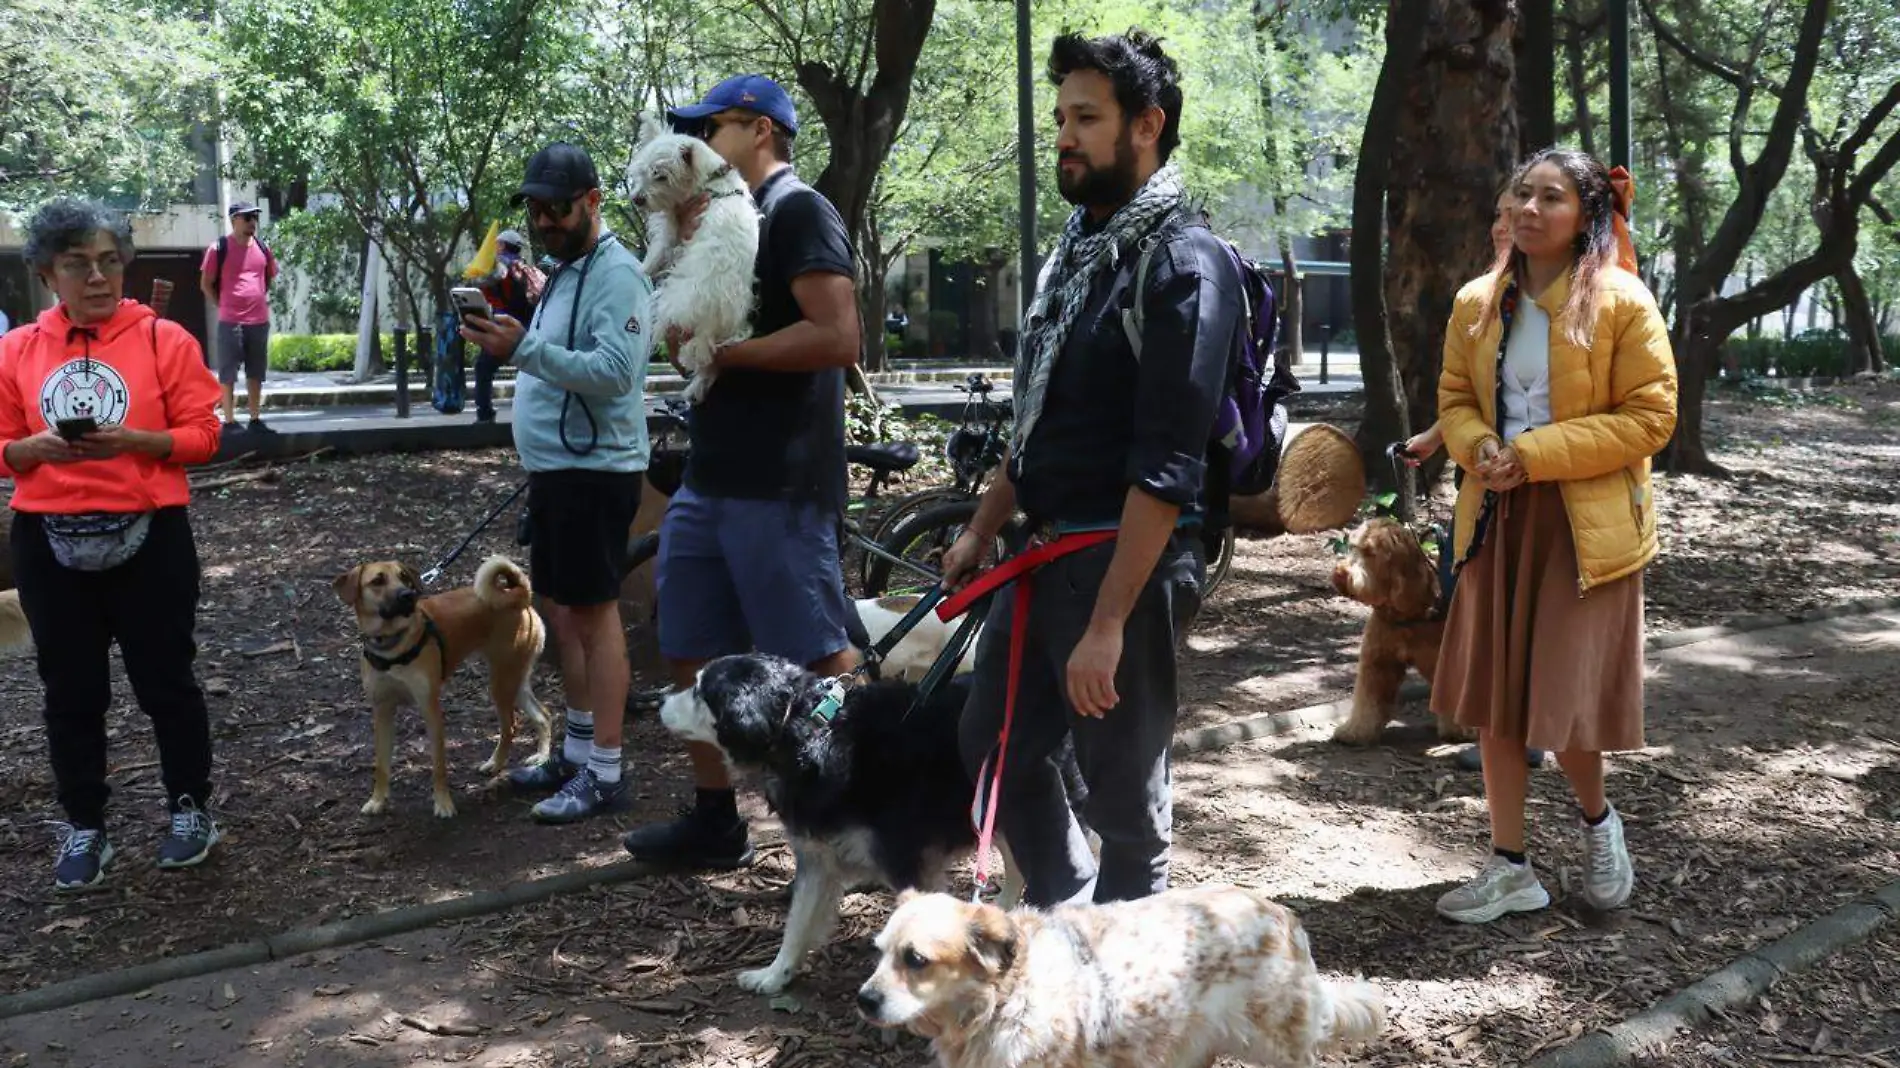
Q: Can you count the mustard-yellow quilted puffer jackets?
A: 1